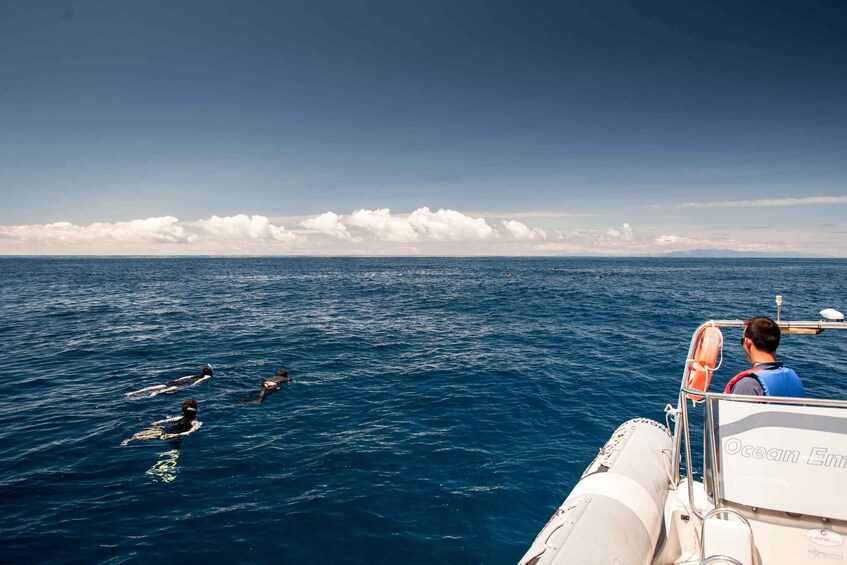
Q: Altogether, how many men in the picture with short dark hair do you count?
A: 1